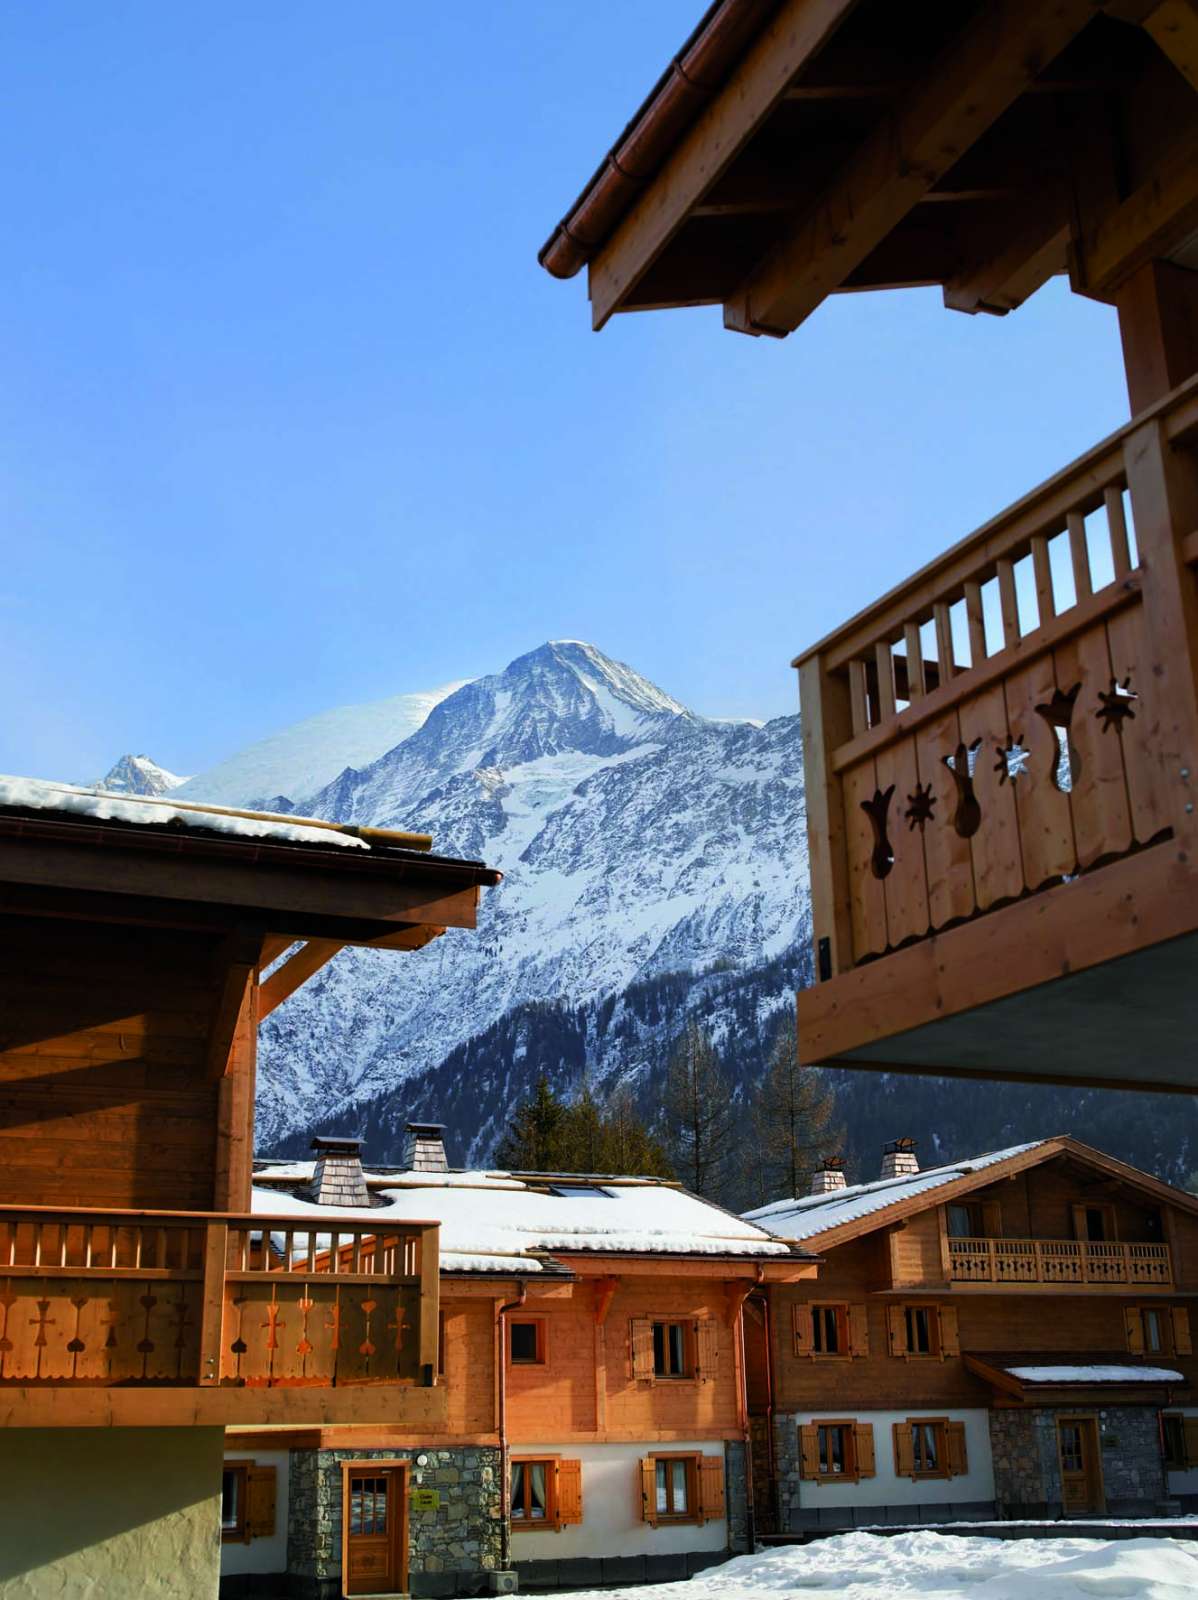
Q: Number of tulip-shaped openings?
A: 3